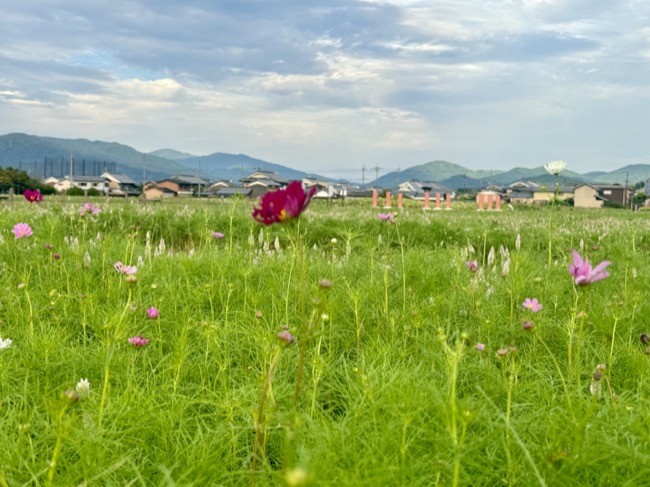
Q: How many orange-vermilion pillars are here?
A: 9